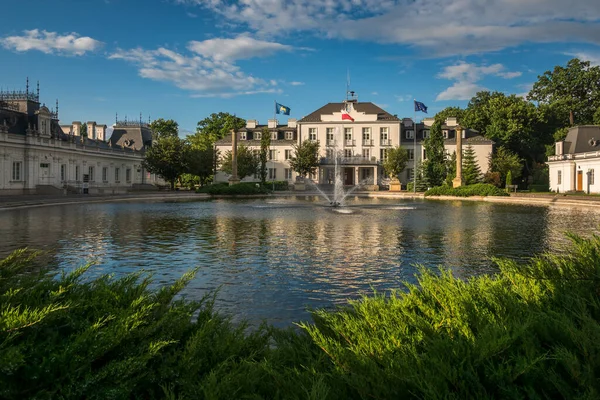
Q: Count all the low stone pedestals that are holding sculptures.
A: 2